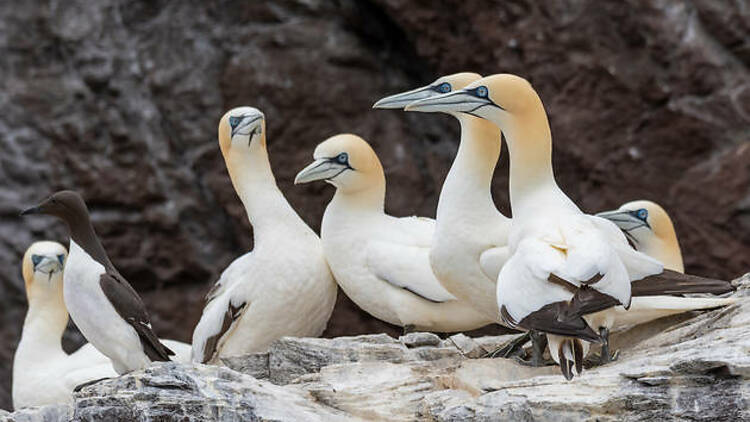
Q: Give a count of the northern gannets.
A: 6